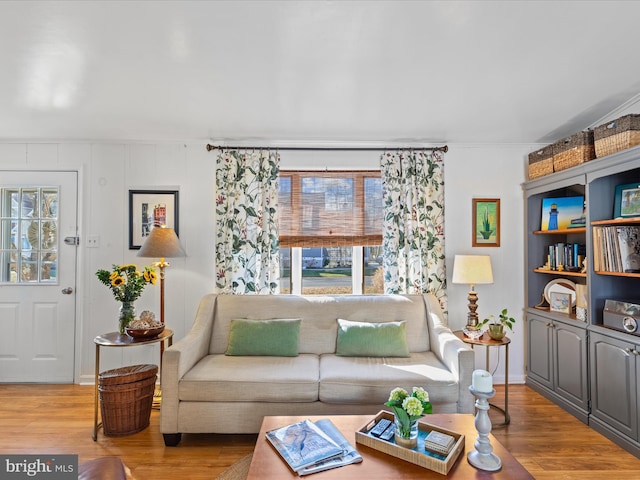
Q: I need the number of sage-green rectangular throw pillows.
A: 2